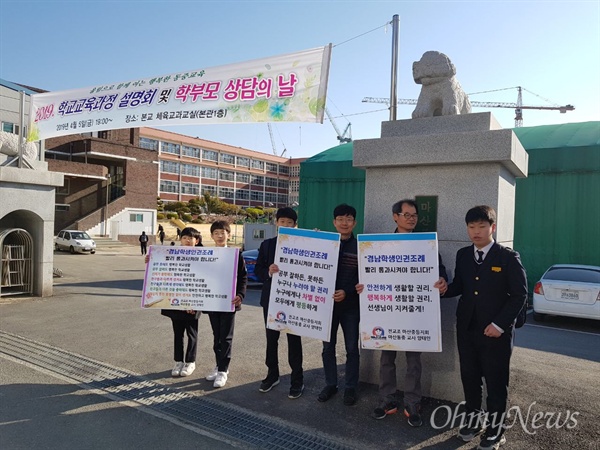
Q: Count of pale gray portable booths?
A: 1